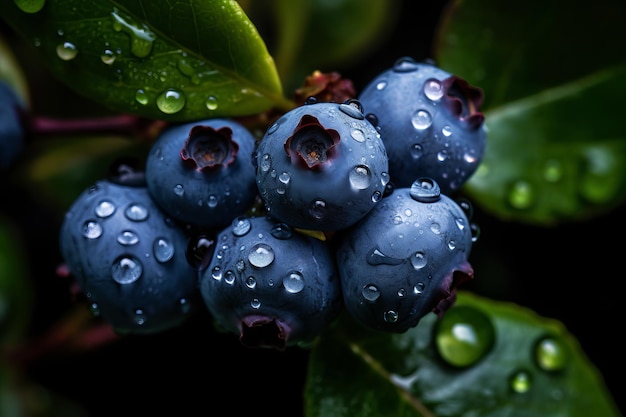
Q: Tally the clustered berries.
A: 6